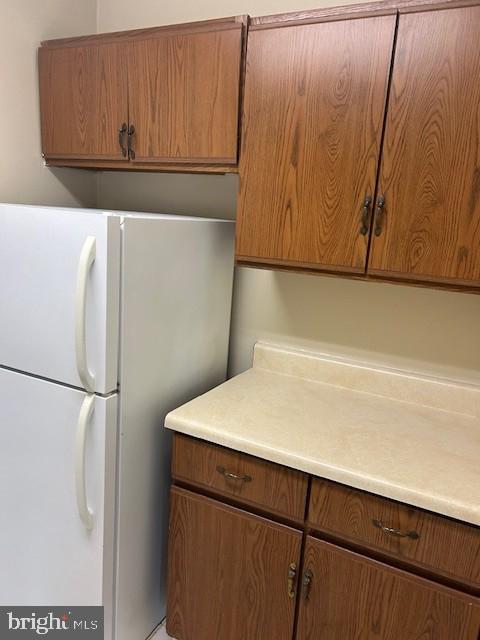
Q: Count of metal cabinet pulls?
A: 8